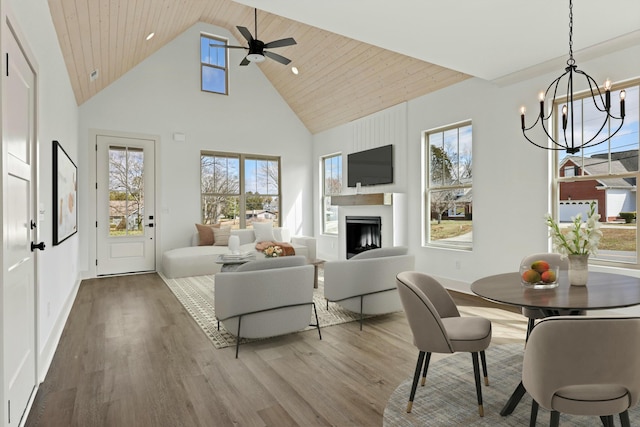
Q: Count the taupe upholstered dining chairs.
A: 3